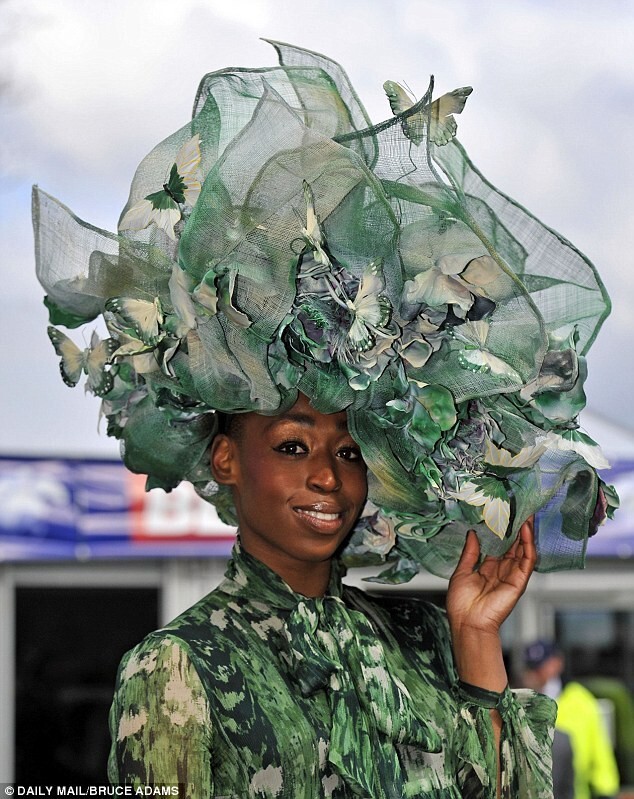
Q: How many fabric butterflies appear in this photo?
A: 9